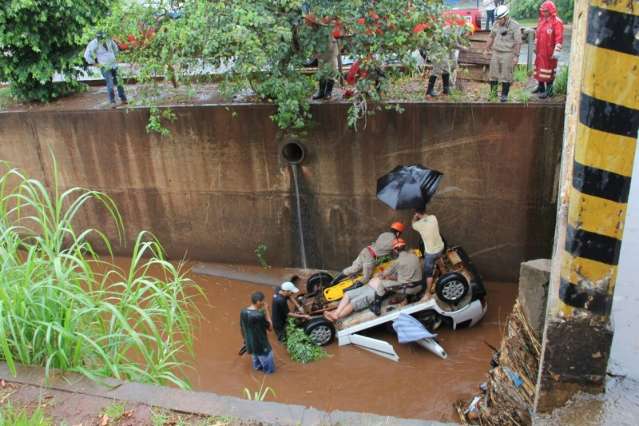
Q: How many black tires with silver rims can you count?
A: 2